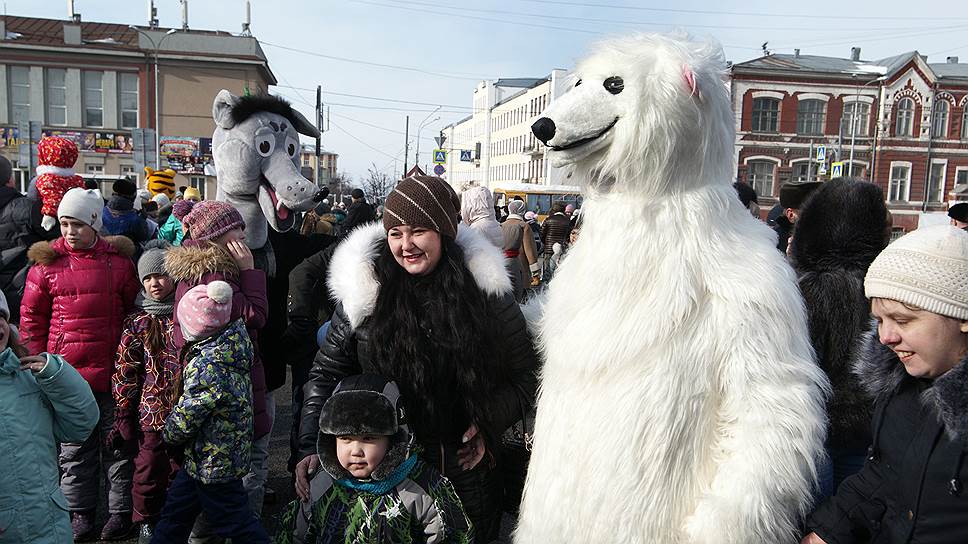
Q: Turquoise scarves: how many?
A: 1